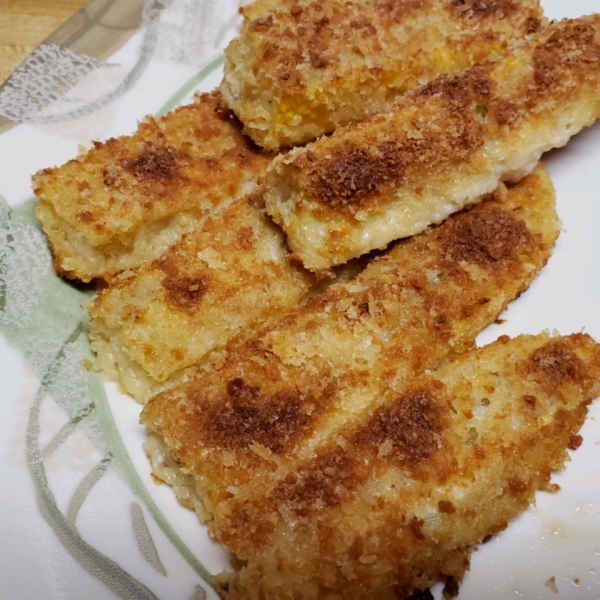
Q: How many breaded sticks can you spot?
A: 6